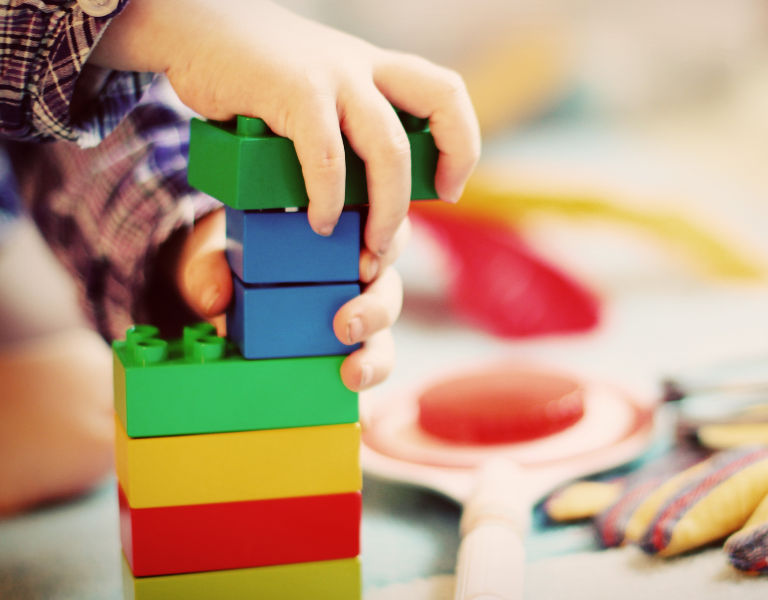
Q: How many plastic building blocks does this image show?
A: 7